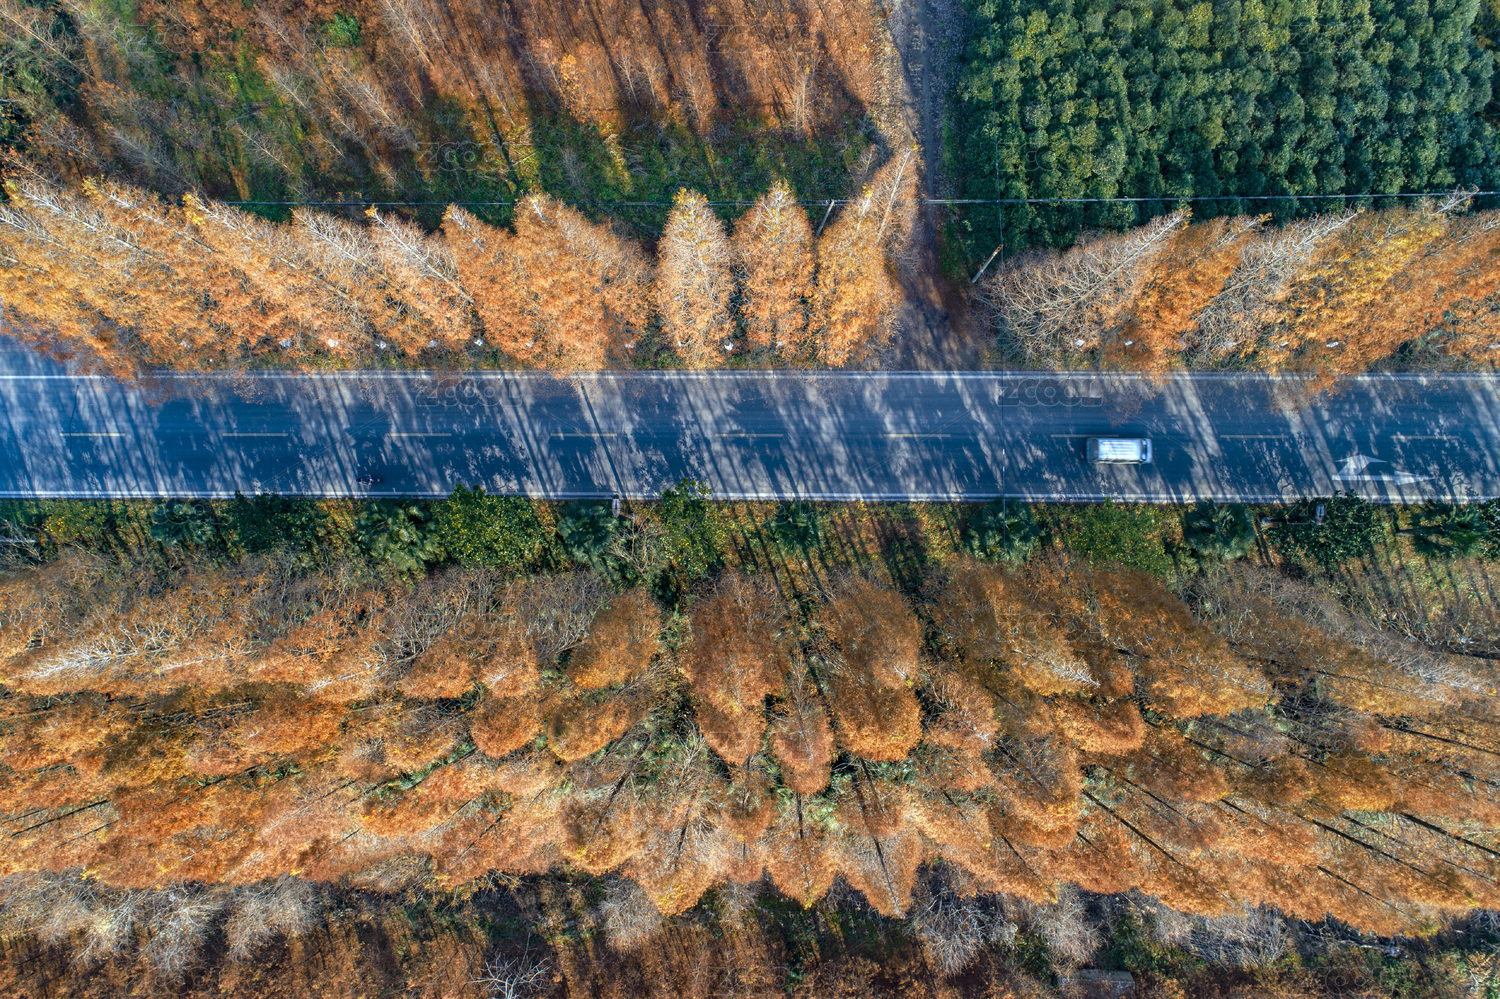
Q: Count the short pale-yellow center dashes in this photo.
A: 9